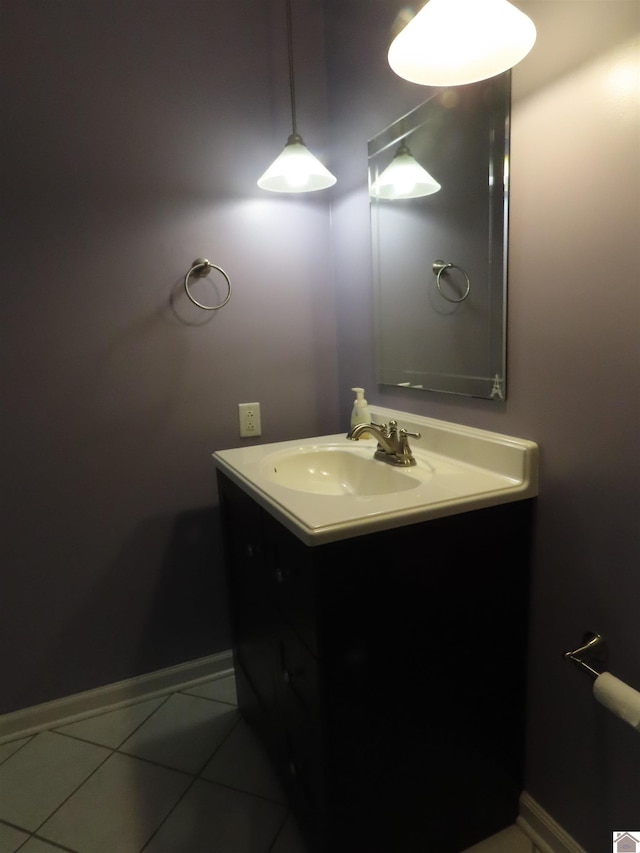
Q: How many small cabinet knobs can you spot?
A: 4